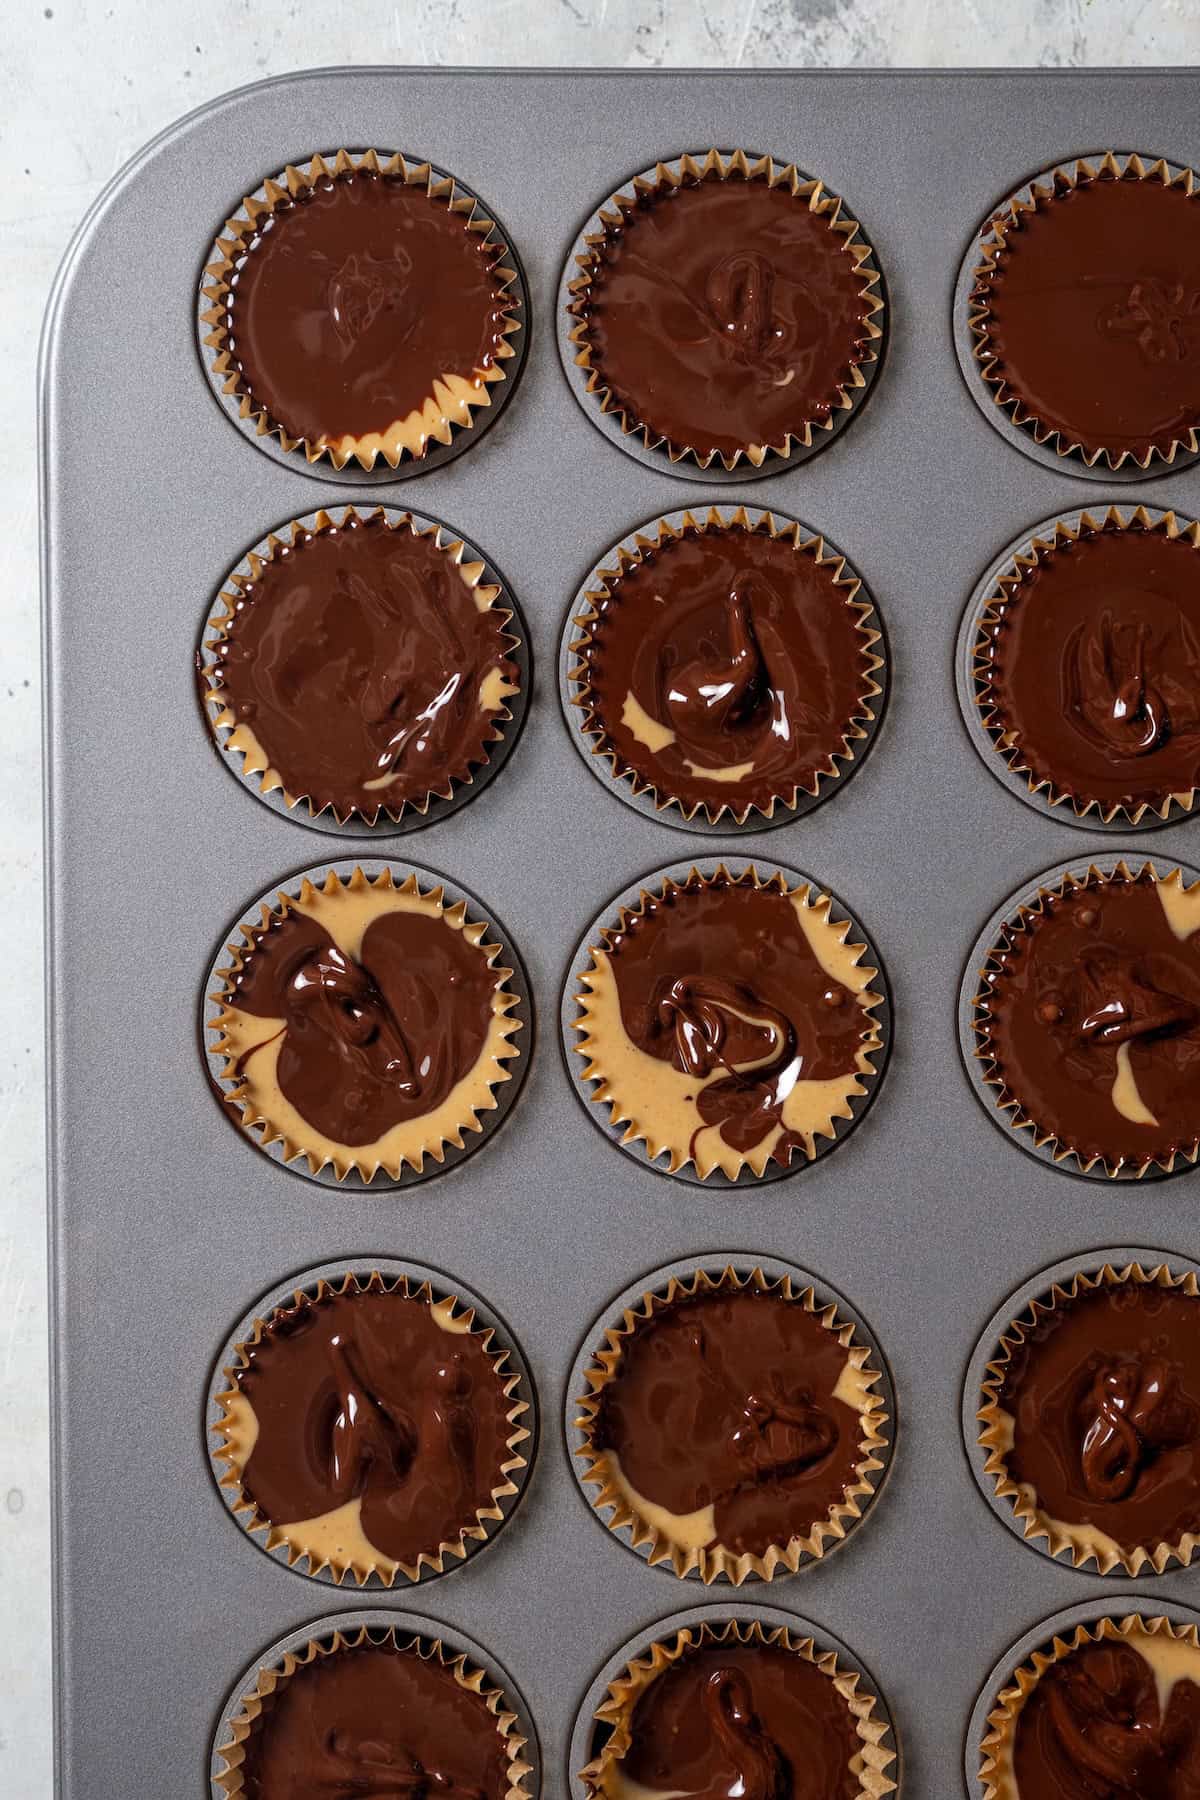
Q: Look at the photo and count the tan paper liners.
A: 15